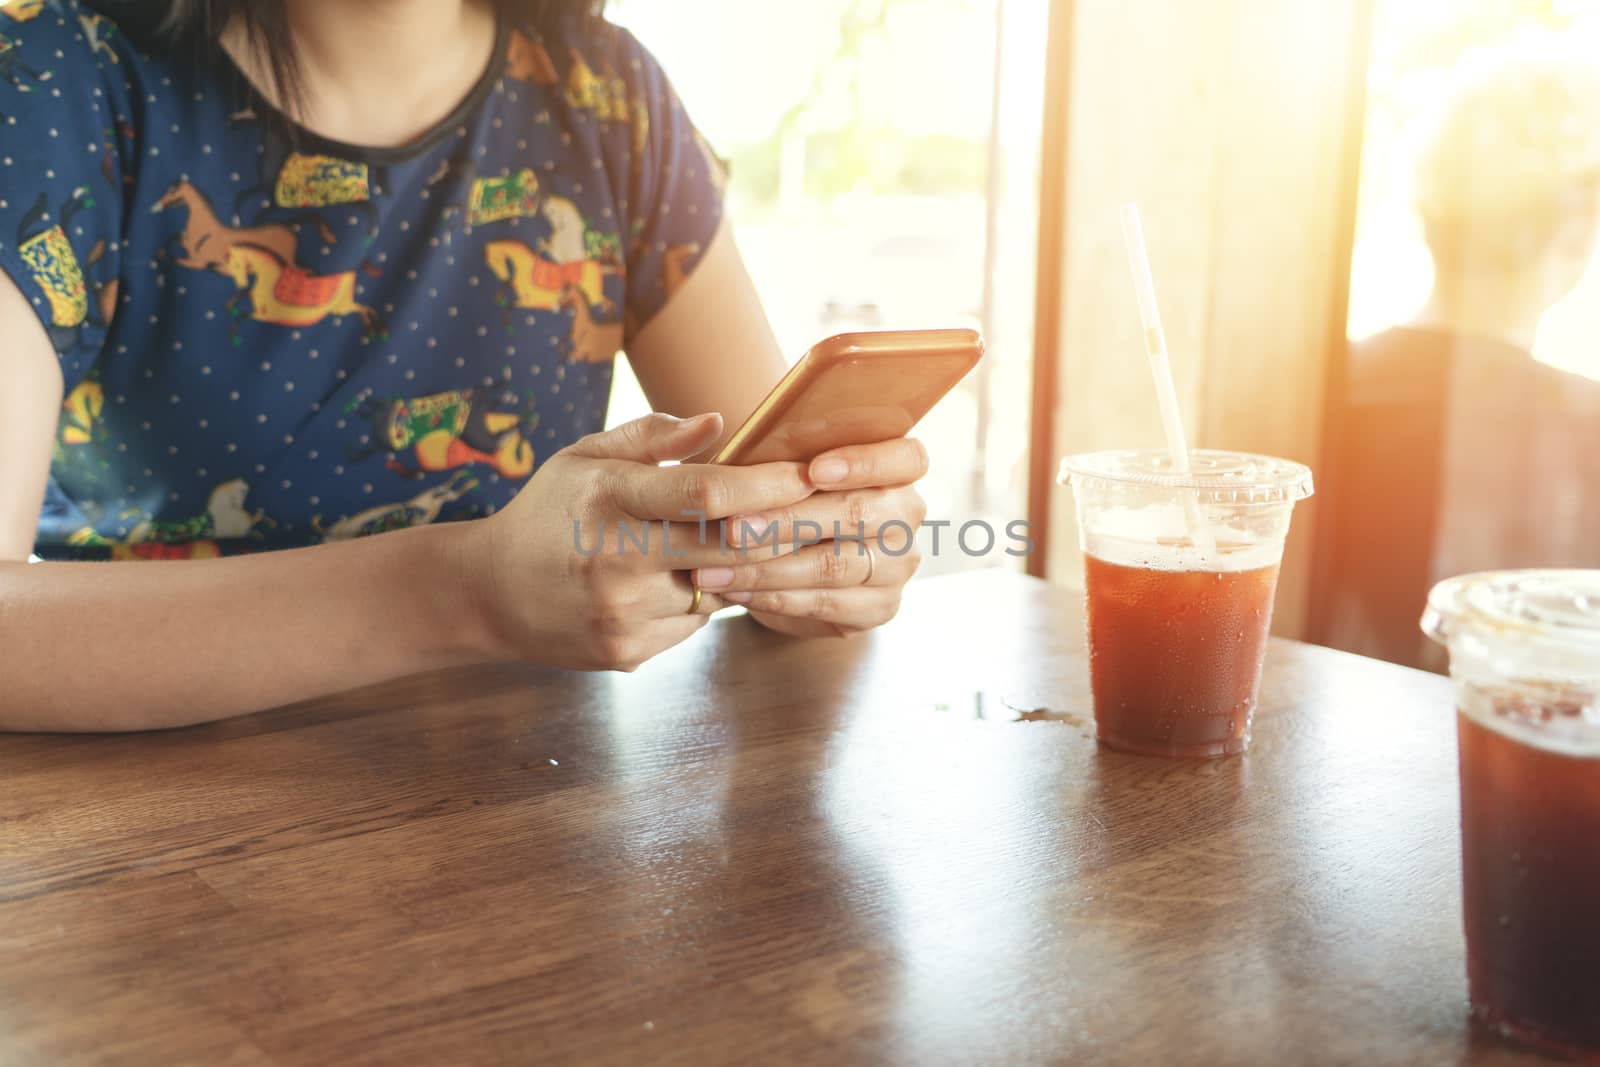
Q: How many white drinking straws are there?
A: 1